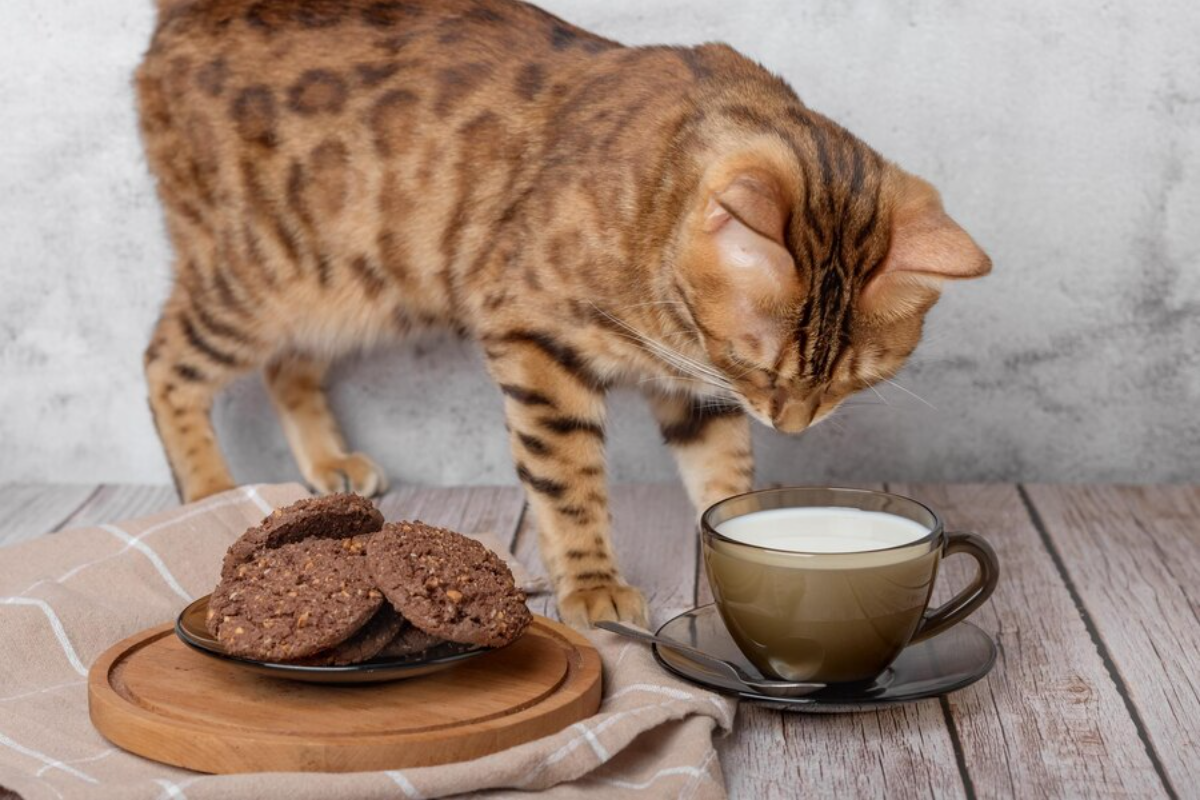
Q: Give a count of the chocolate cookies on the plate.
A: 5